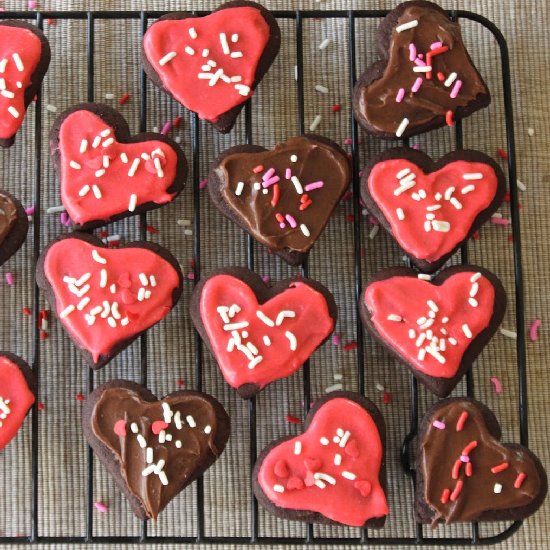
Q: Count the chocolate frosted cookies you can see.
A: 5